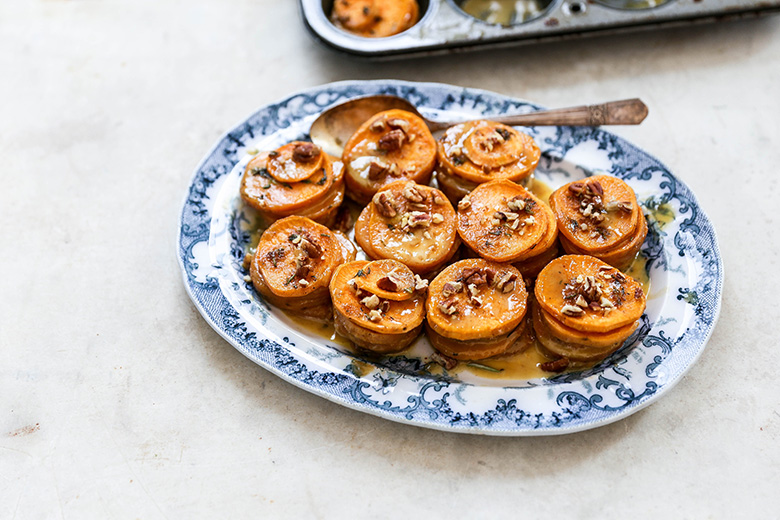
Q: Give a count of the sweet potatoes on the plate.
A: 10